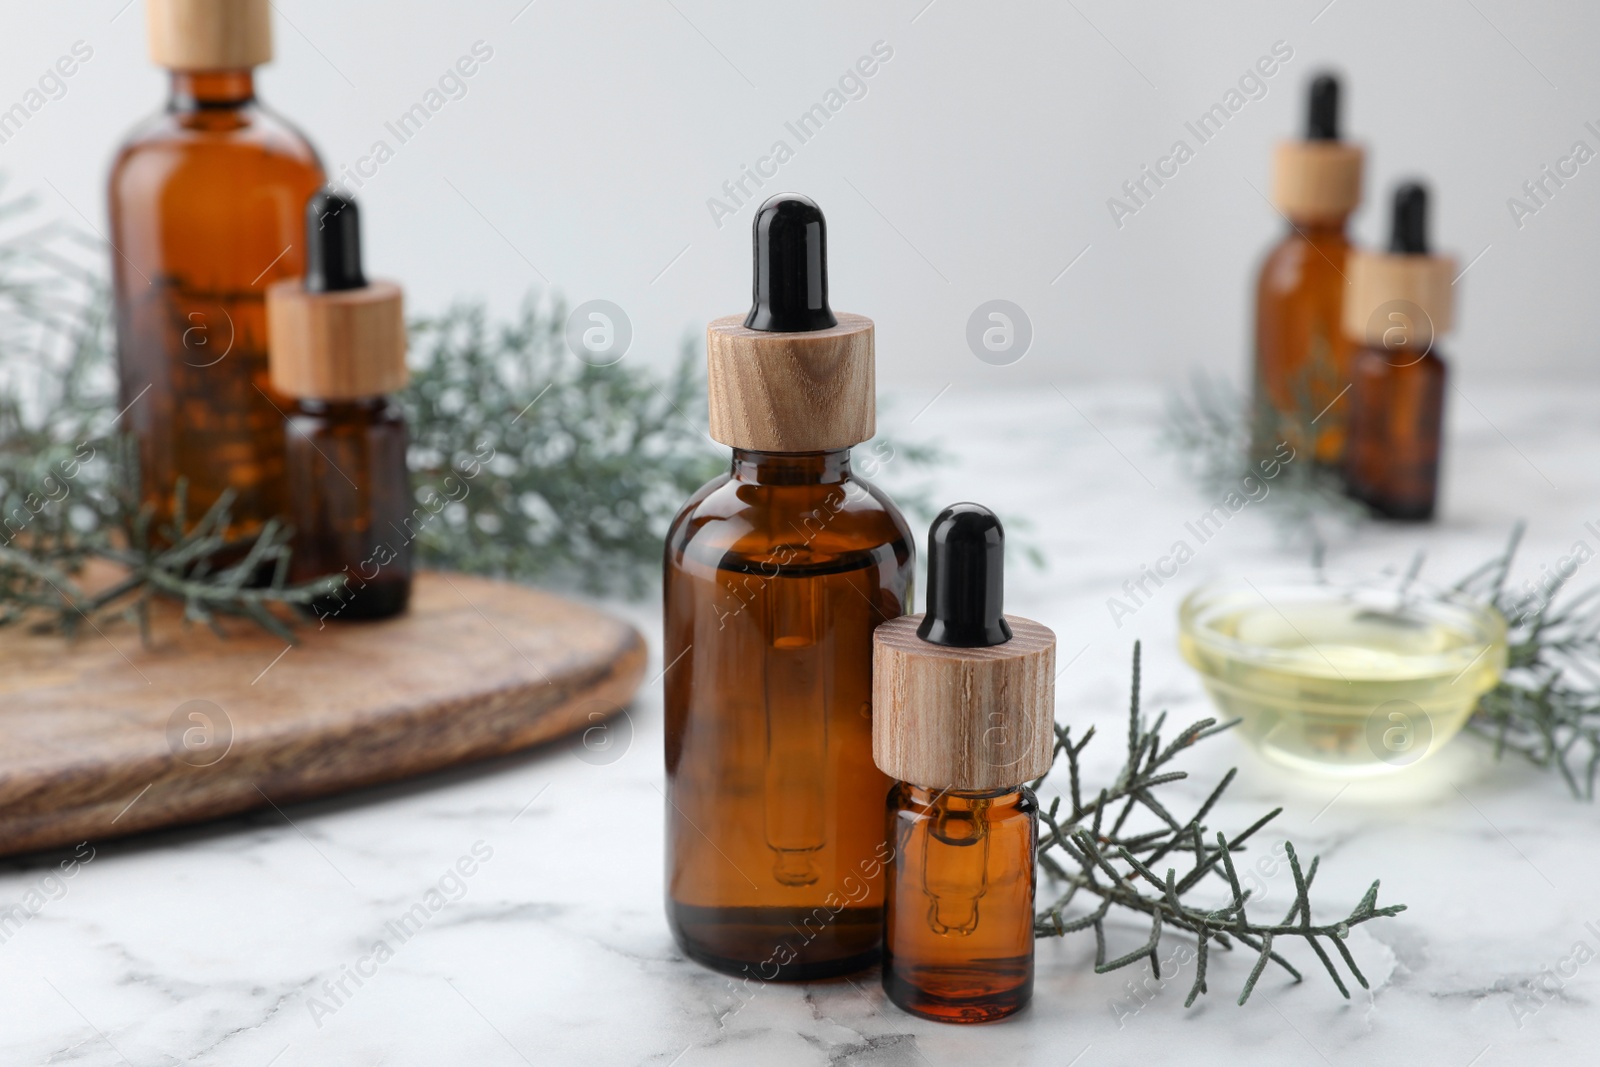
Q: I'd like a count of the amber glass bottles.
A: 6